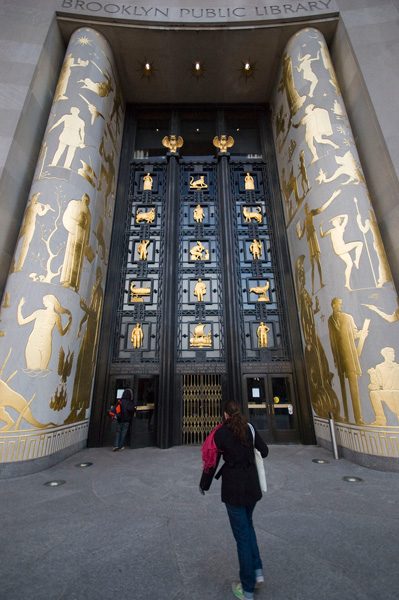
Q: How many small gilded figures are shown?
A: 15